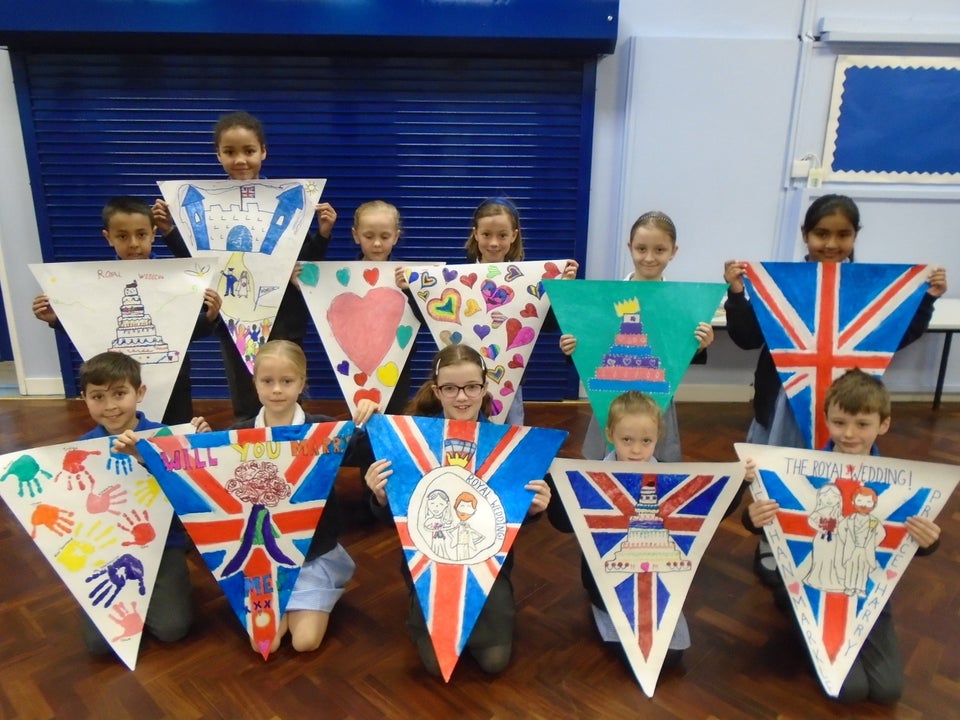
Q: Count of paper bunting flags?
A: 11